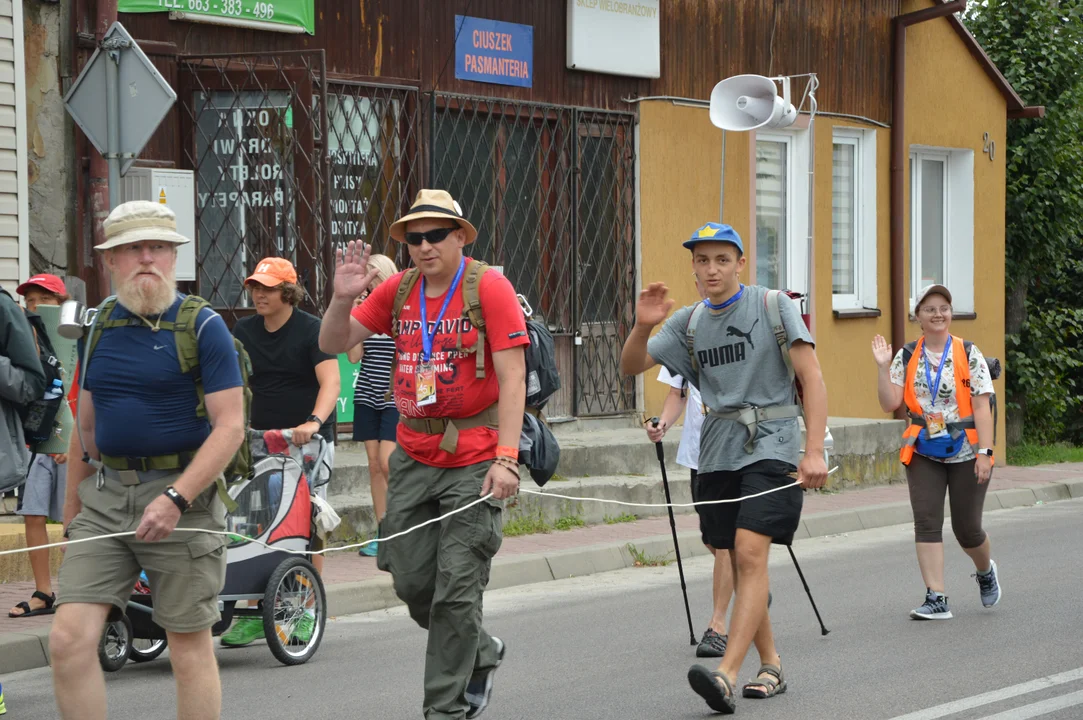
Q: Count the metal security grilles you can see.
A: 4